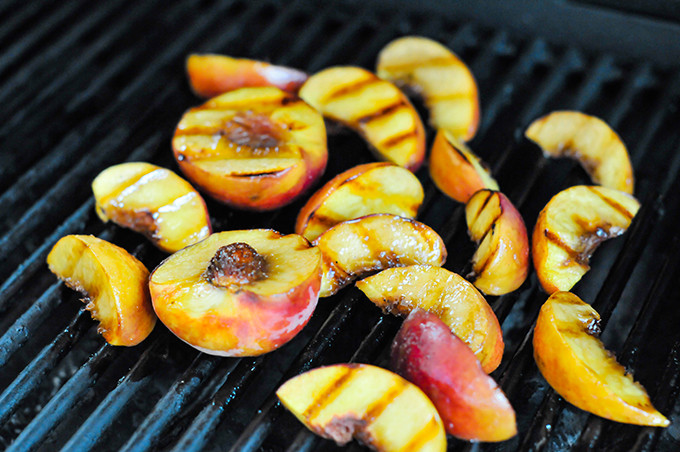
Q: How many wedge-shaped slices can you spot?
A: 15